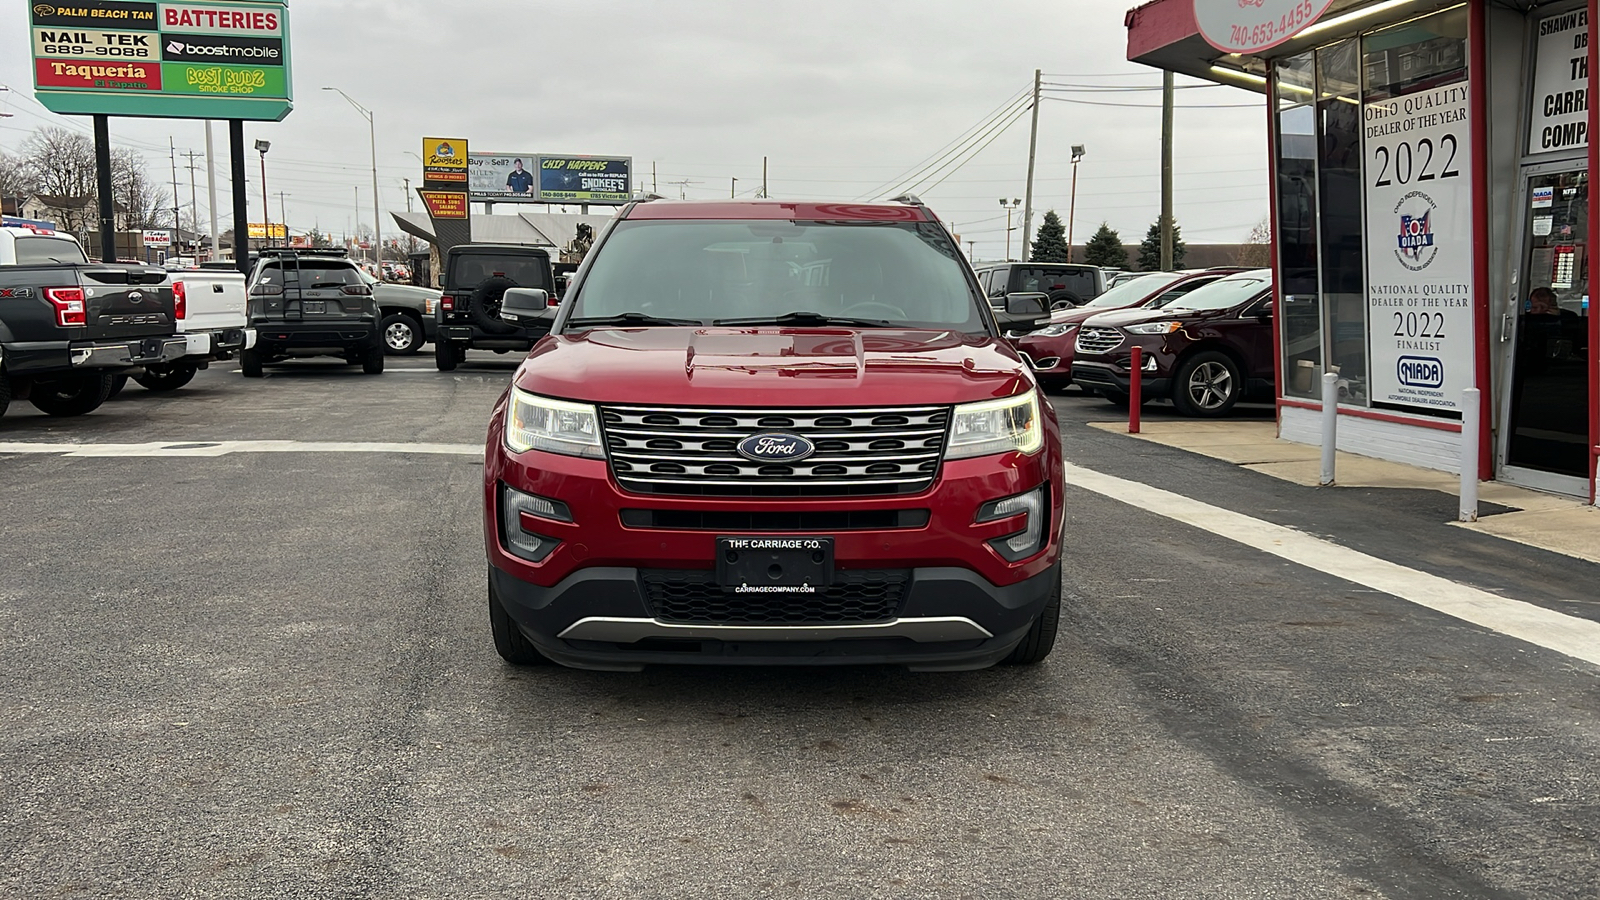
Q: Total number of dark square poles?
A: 2